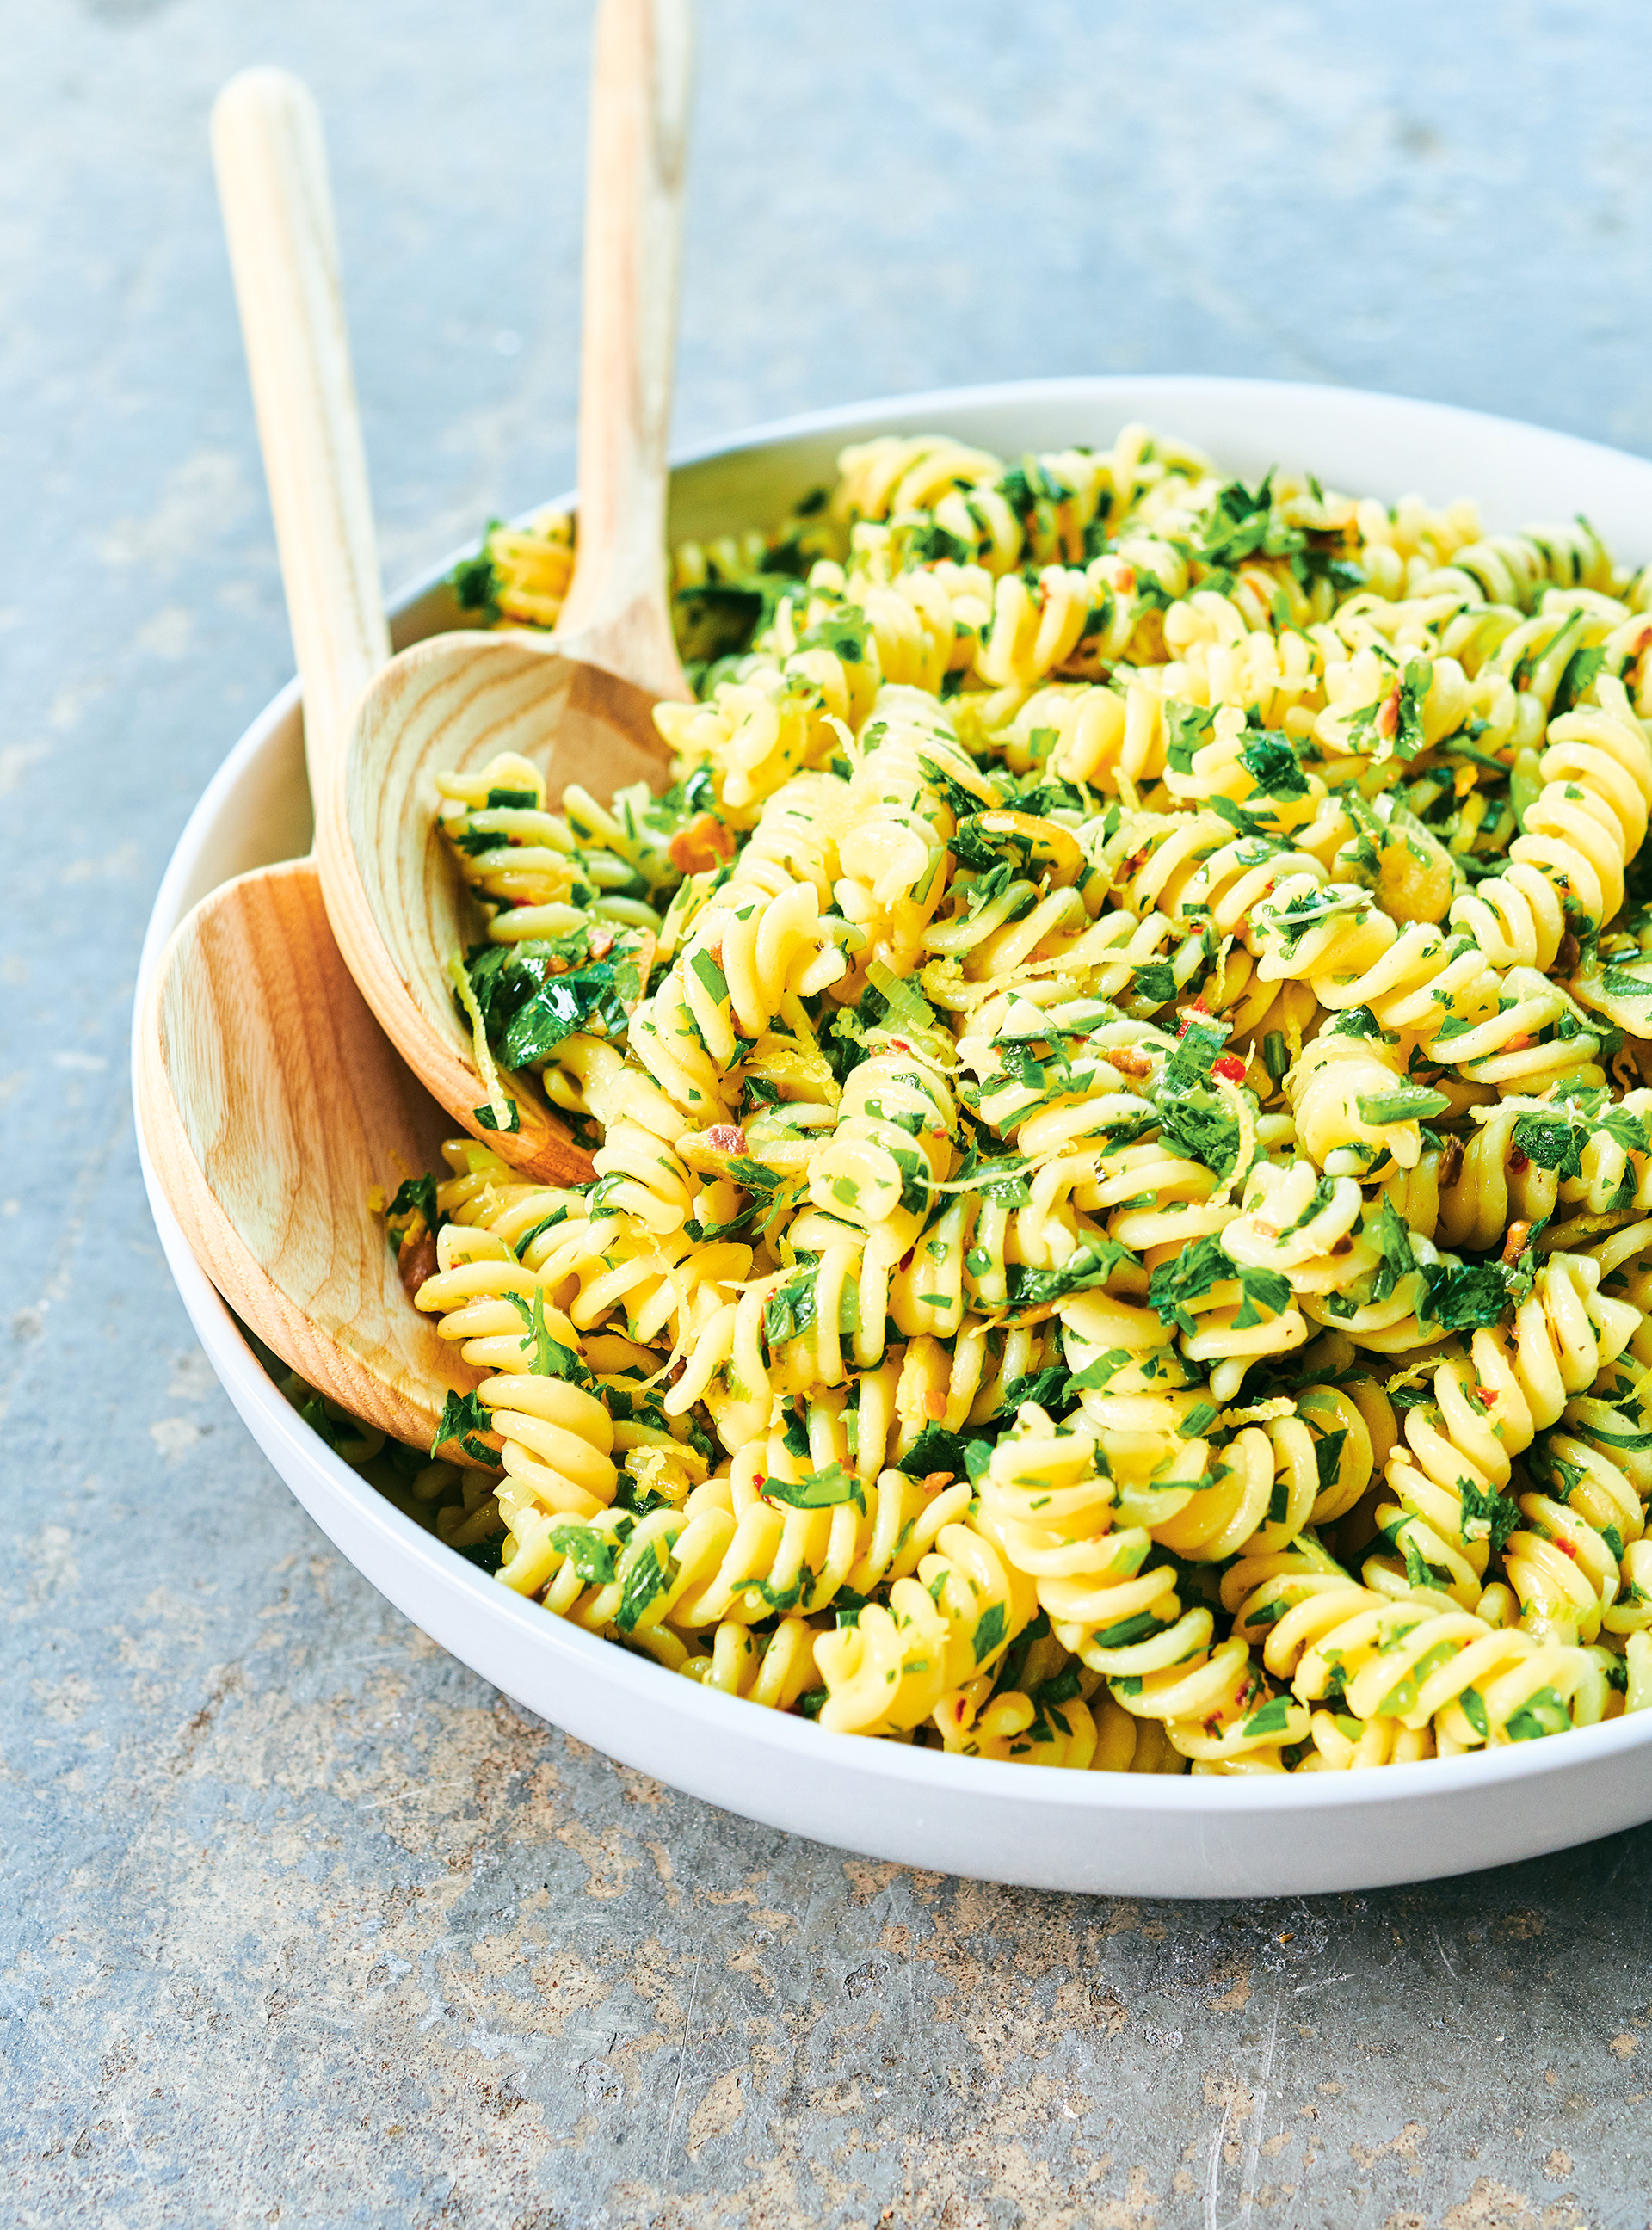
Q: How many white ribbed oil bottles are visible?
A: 0